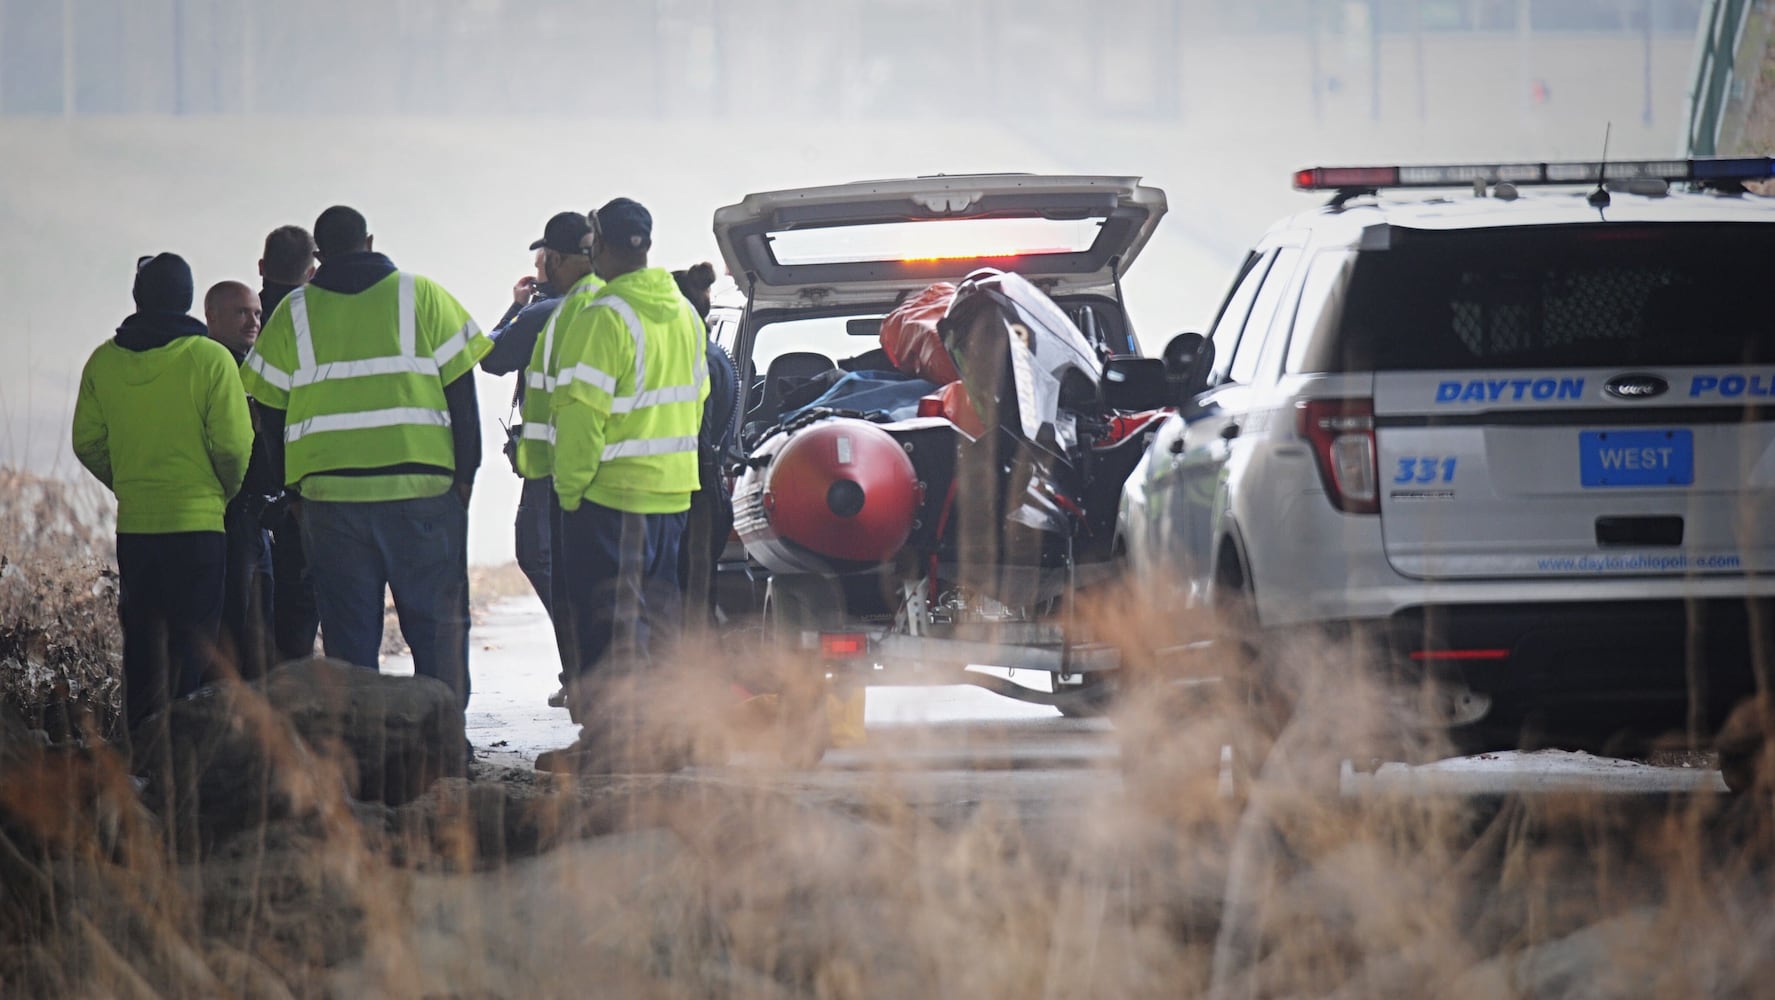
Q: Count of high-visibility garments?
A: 4